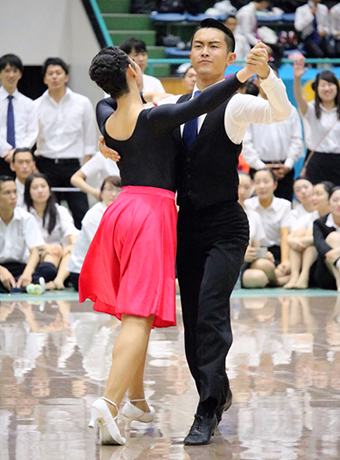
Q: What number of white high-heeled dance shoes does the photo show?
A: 2